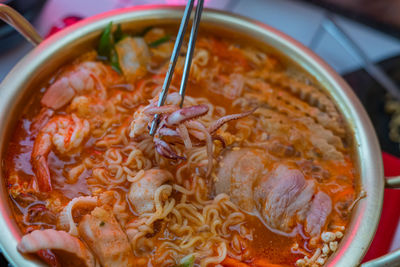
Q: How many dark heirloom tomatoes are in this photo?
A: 0